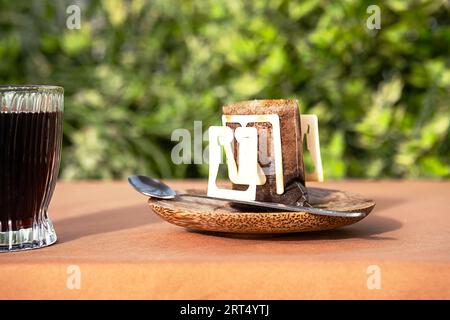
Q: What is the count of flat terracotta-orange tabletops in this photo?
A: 1